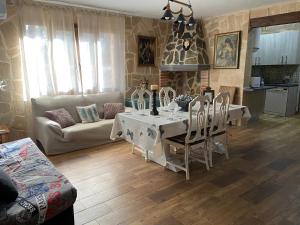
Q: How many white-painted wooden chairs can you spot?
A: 4